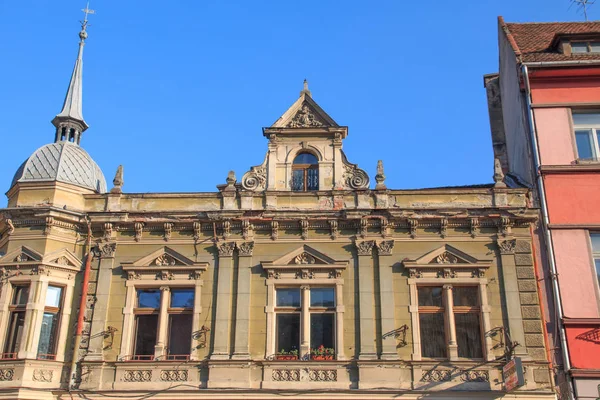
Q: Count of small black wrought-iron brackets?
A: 4